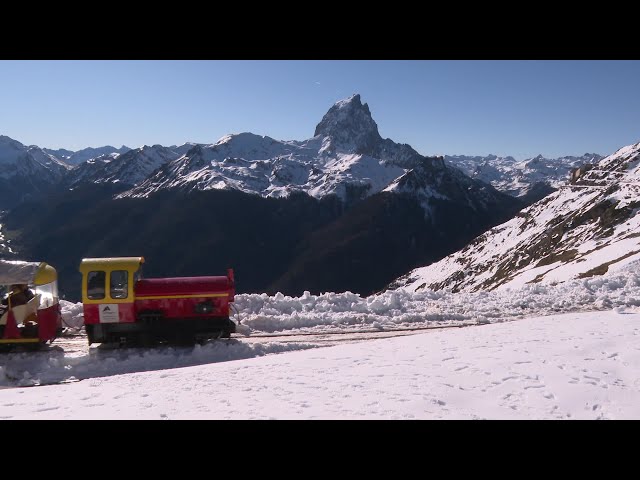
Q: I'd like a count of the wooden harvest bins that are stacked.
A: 0